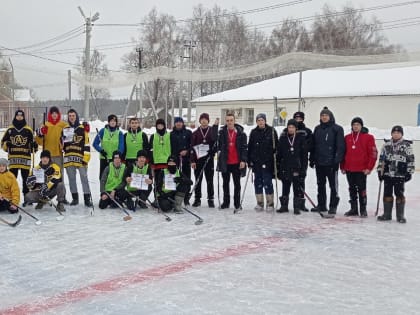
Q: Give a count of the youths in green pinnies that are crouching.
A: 3